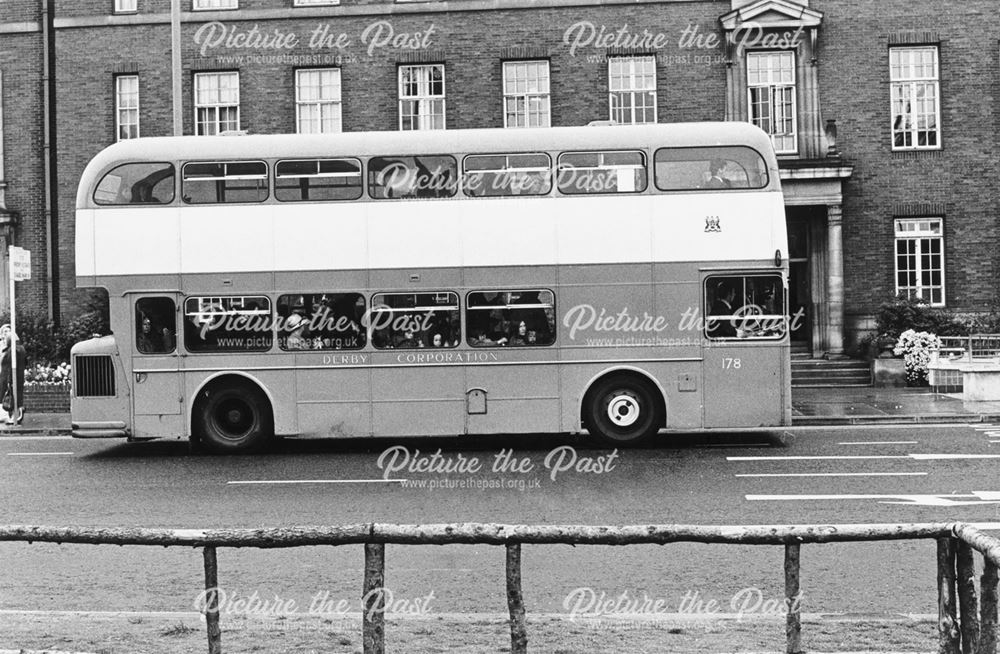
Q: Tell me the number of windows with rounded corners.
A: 13